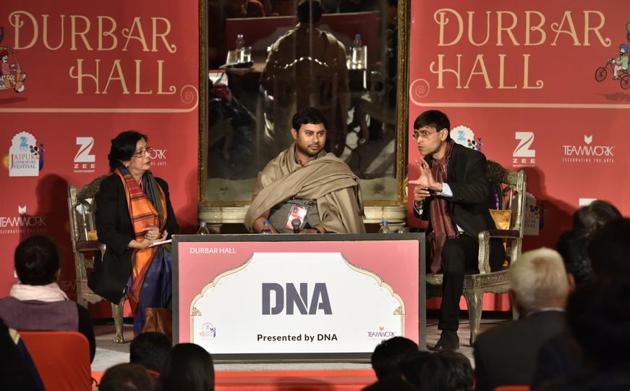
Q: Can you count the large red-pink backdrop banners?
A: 2